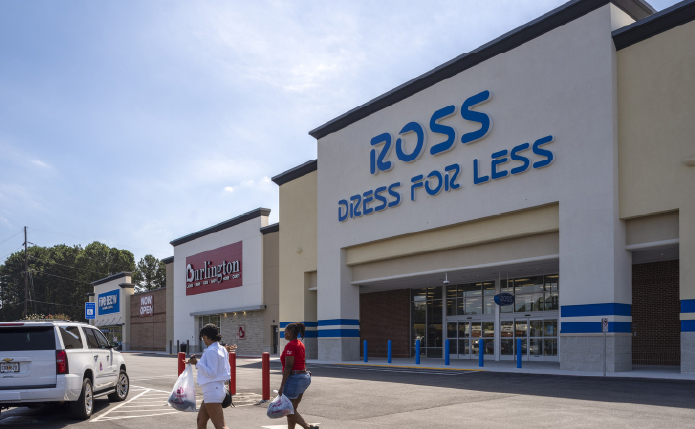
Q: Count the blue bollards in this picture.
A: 6